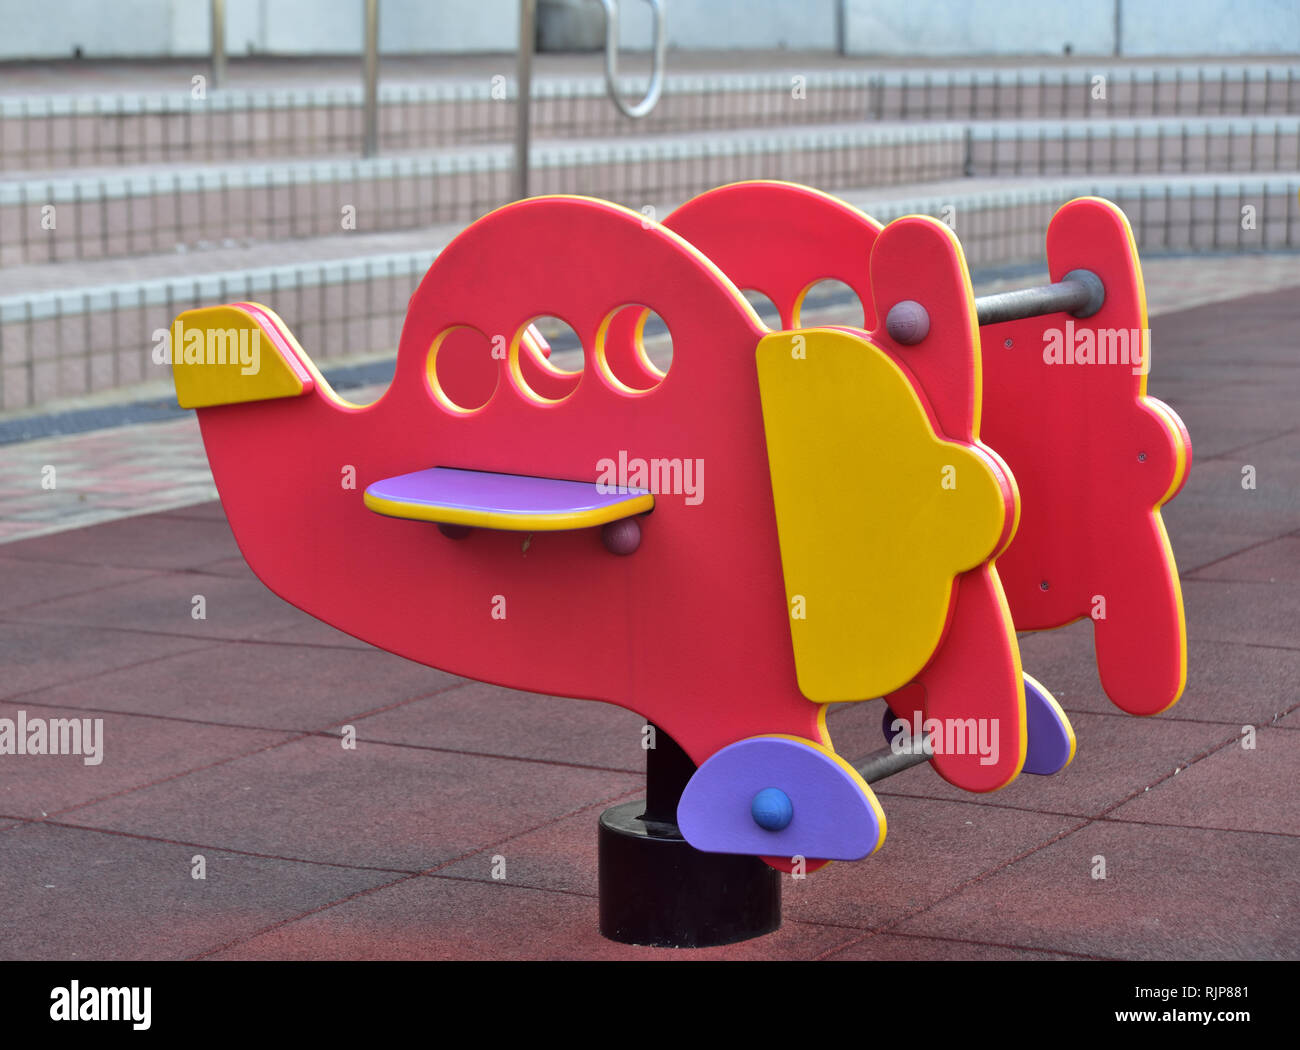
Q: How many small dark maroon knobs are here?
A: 3